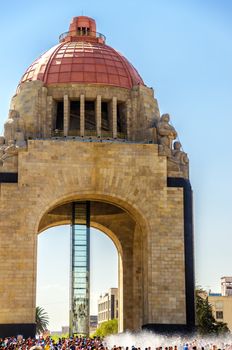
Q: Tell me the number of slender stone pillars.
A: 4